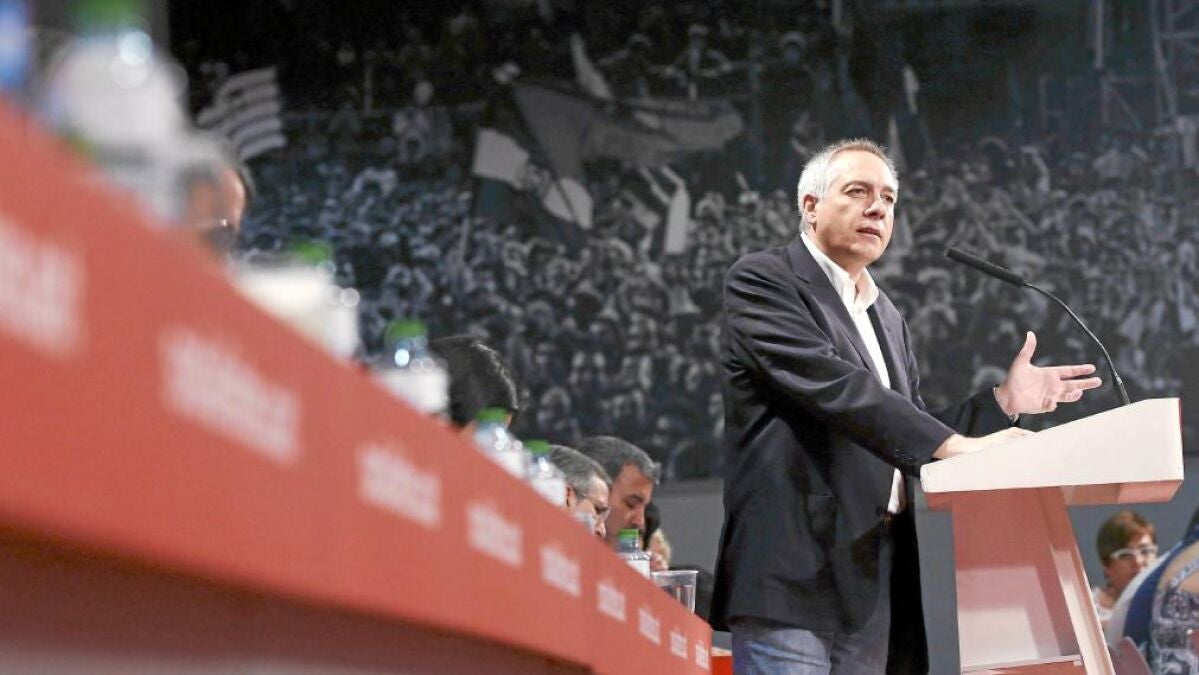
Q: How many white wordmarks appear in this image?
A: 9